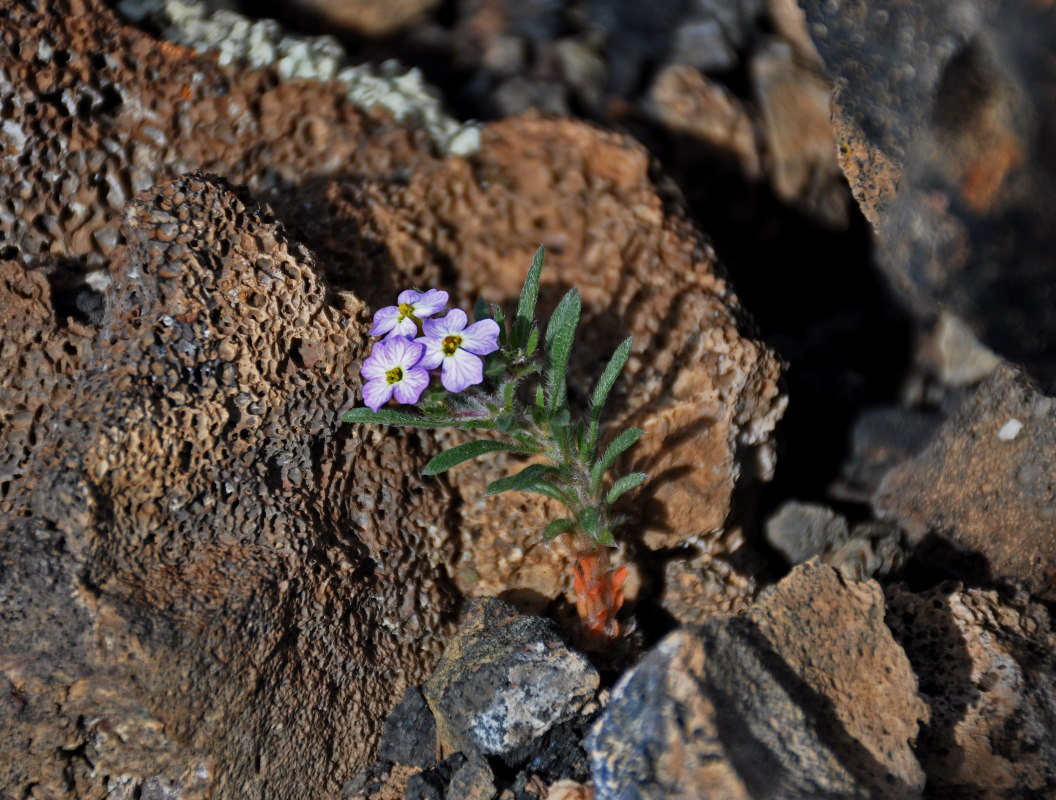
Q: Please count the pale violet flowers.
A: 3